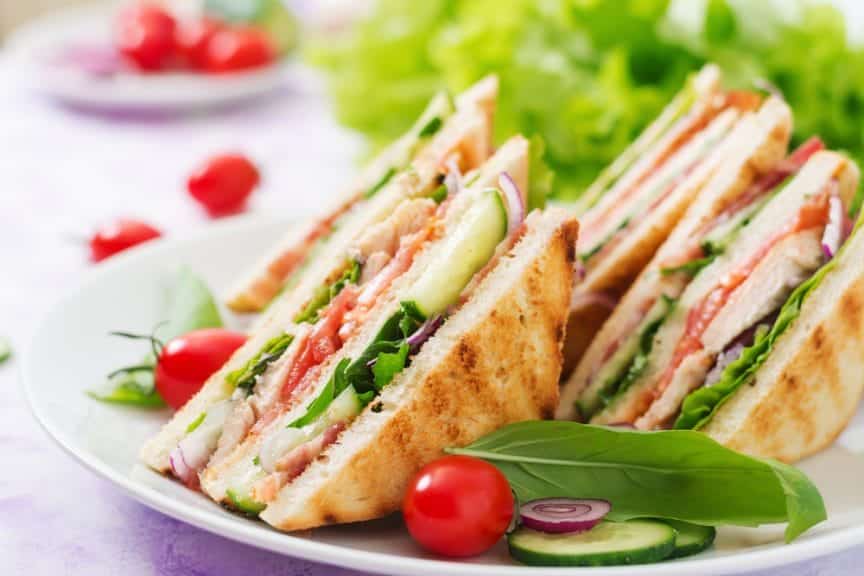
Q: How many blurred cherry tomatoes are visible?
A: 5